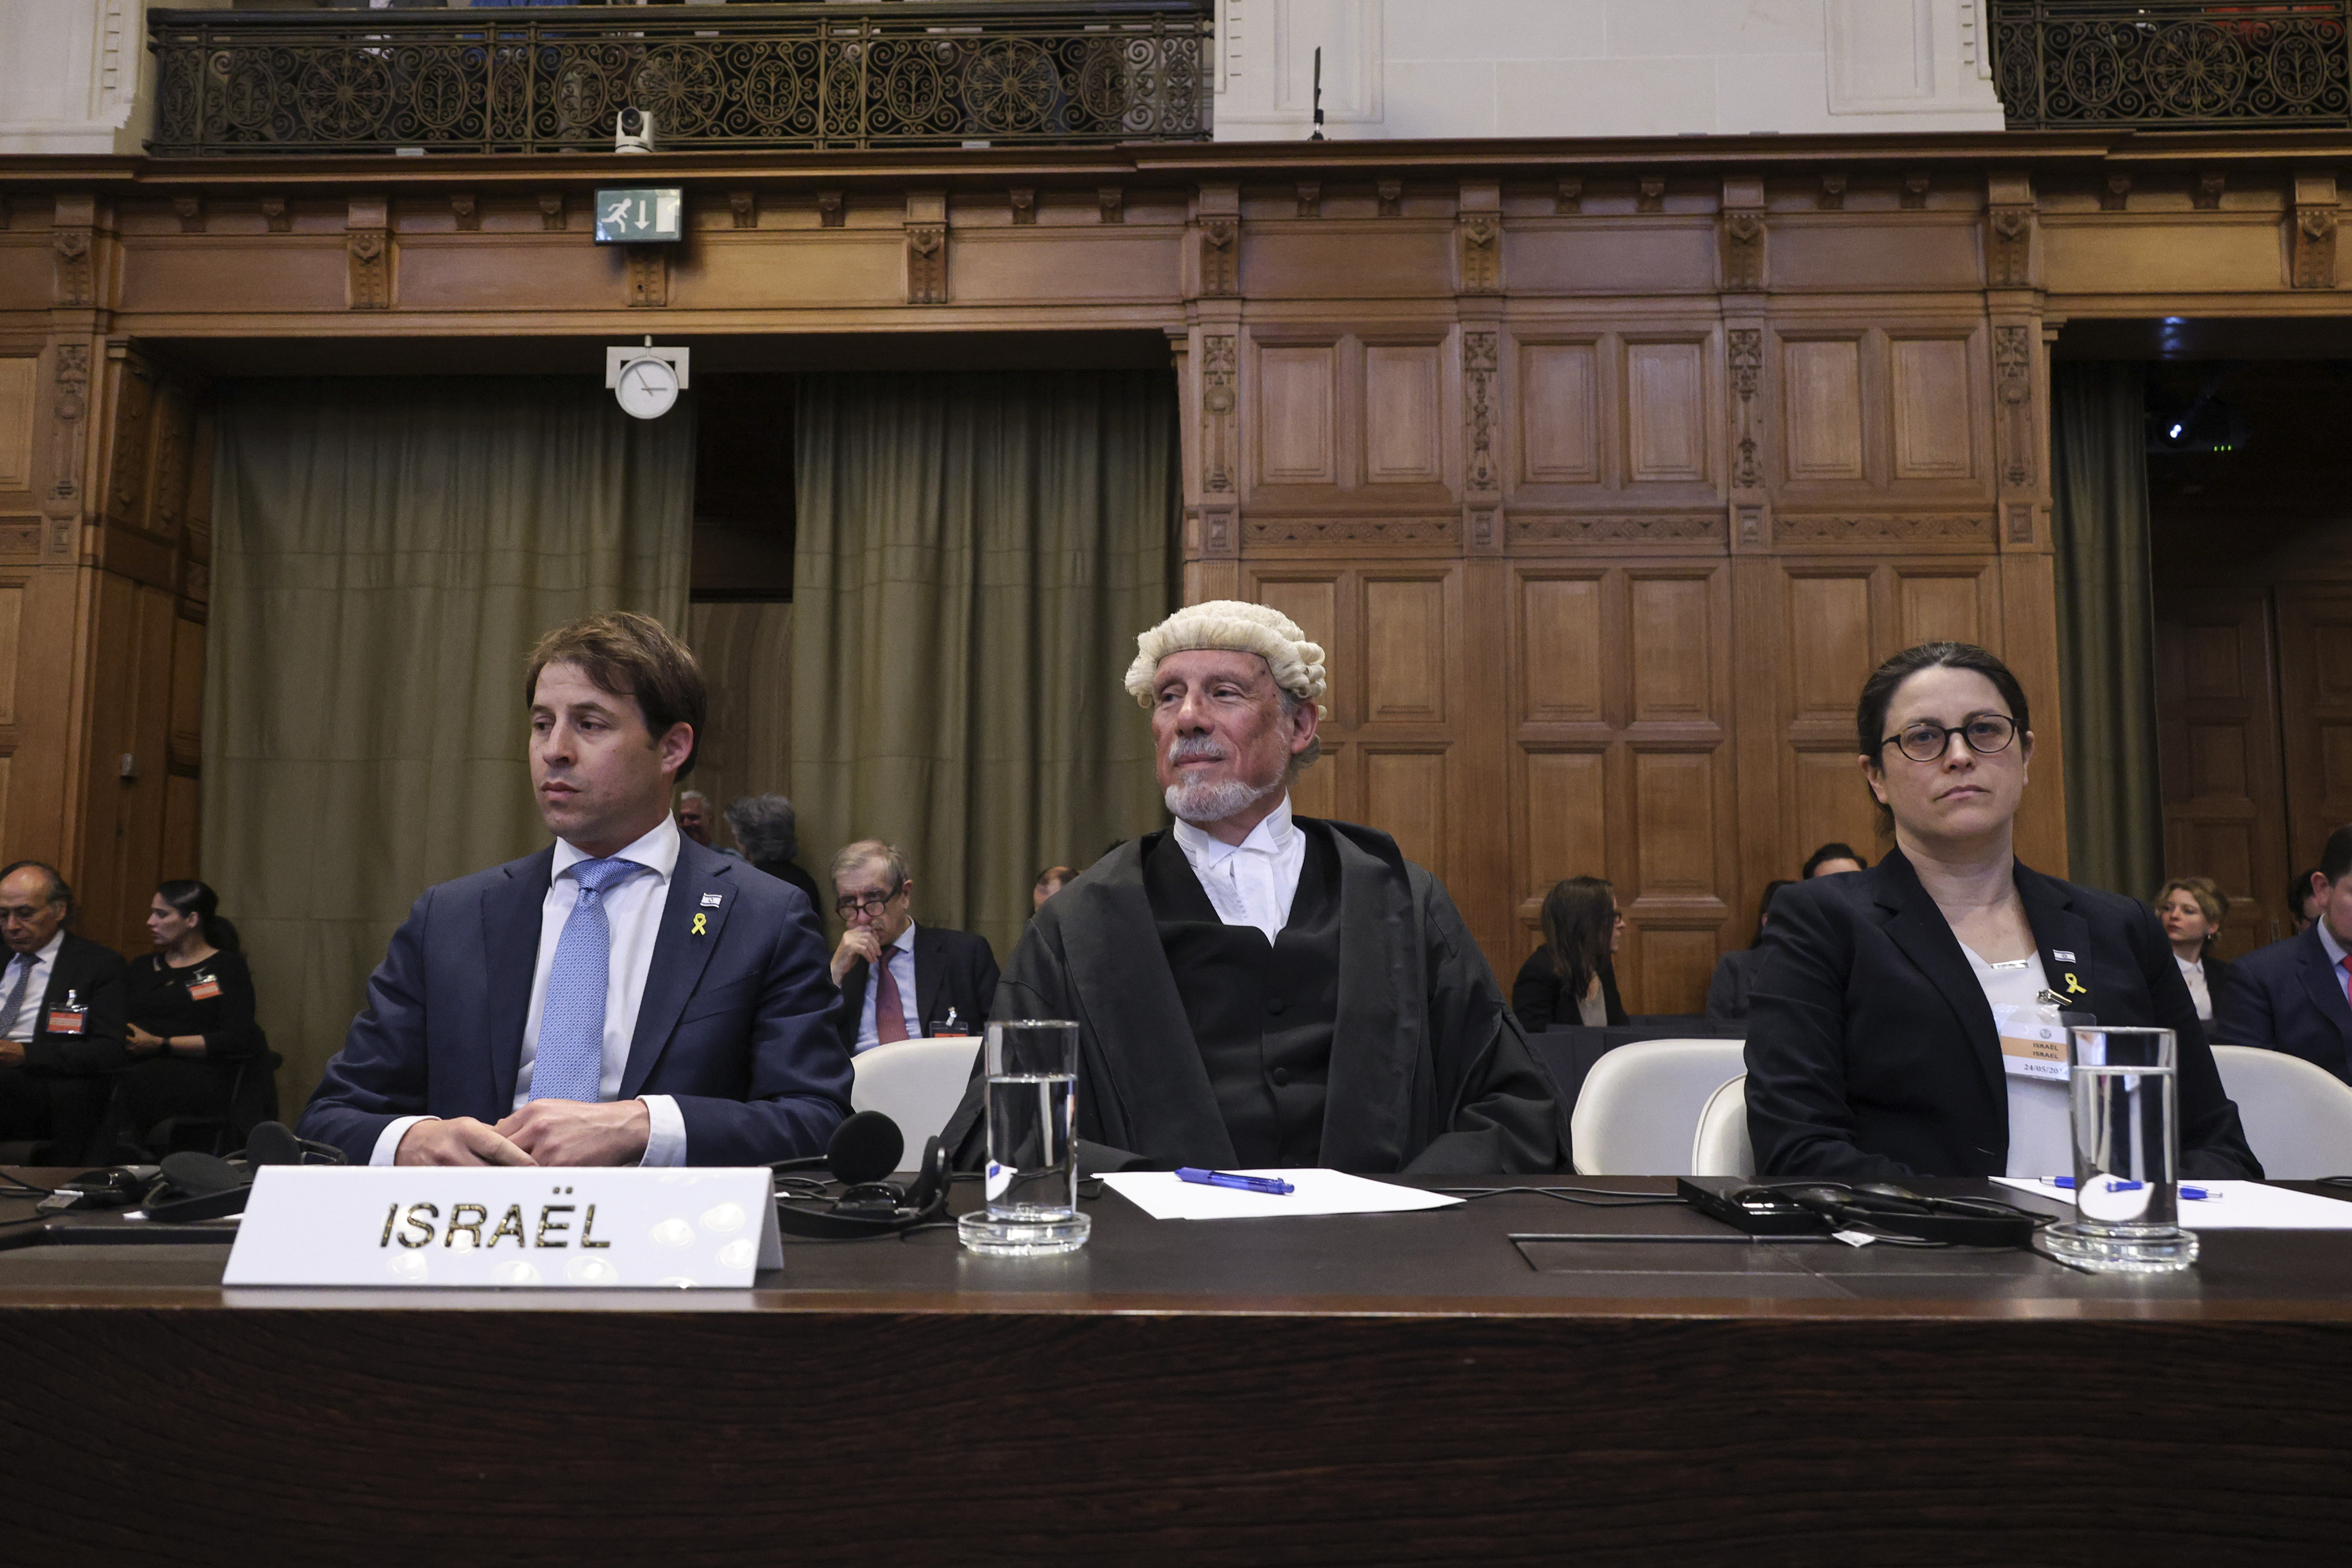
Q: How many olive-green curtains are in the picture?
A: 3